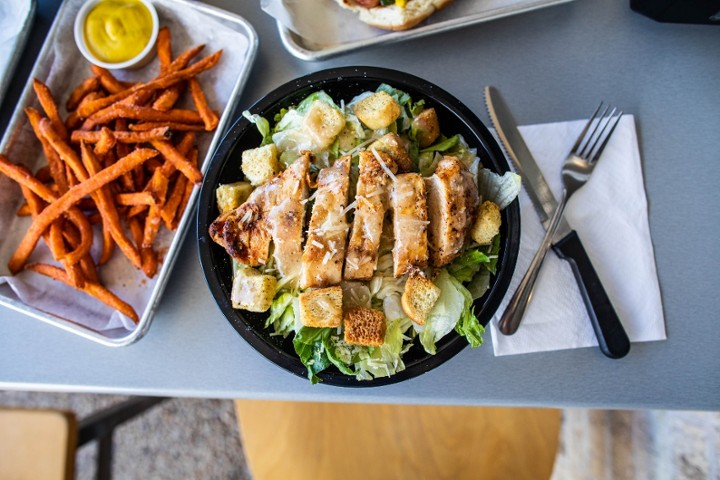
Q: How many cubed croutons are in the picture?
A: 11